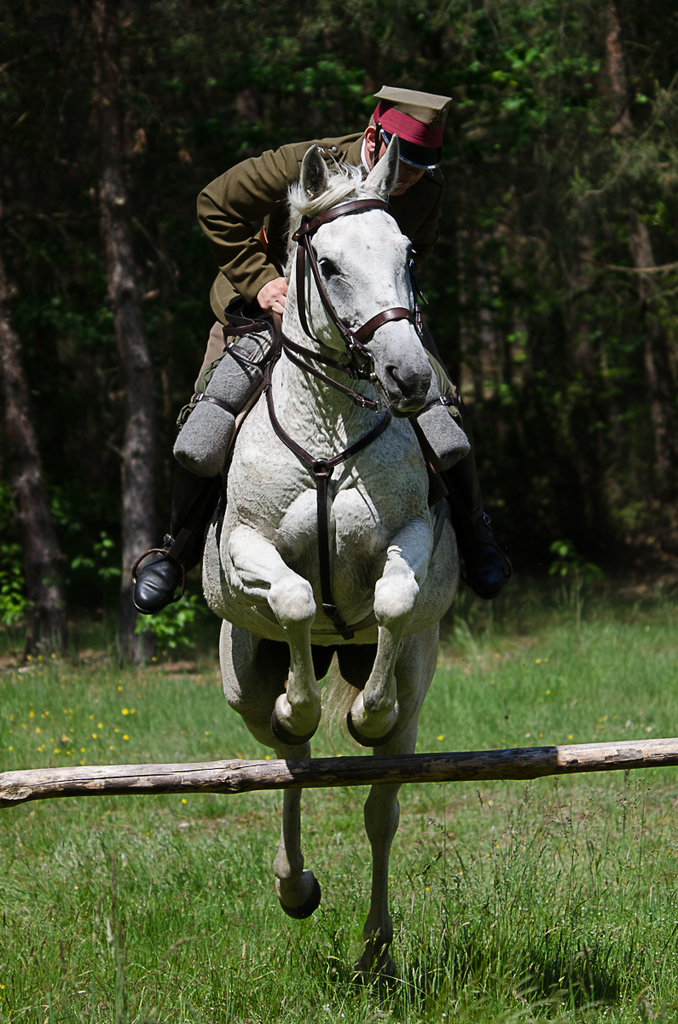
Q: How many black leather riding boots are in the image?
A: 2